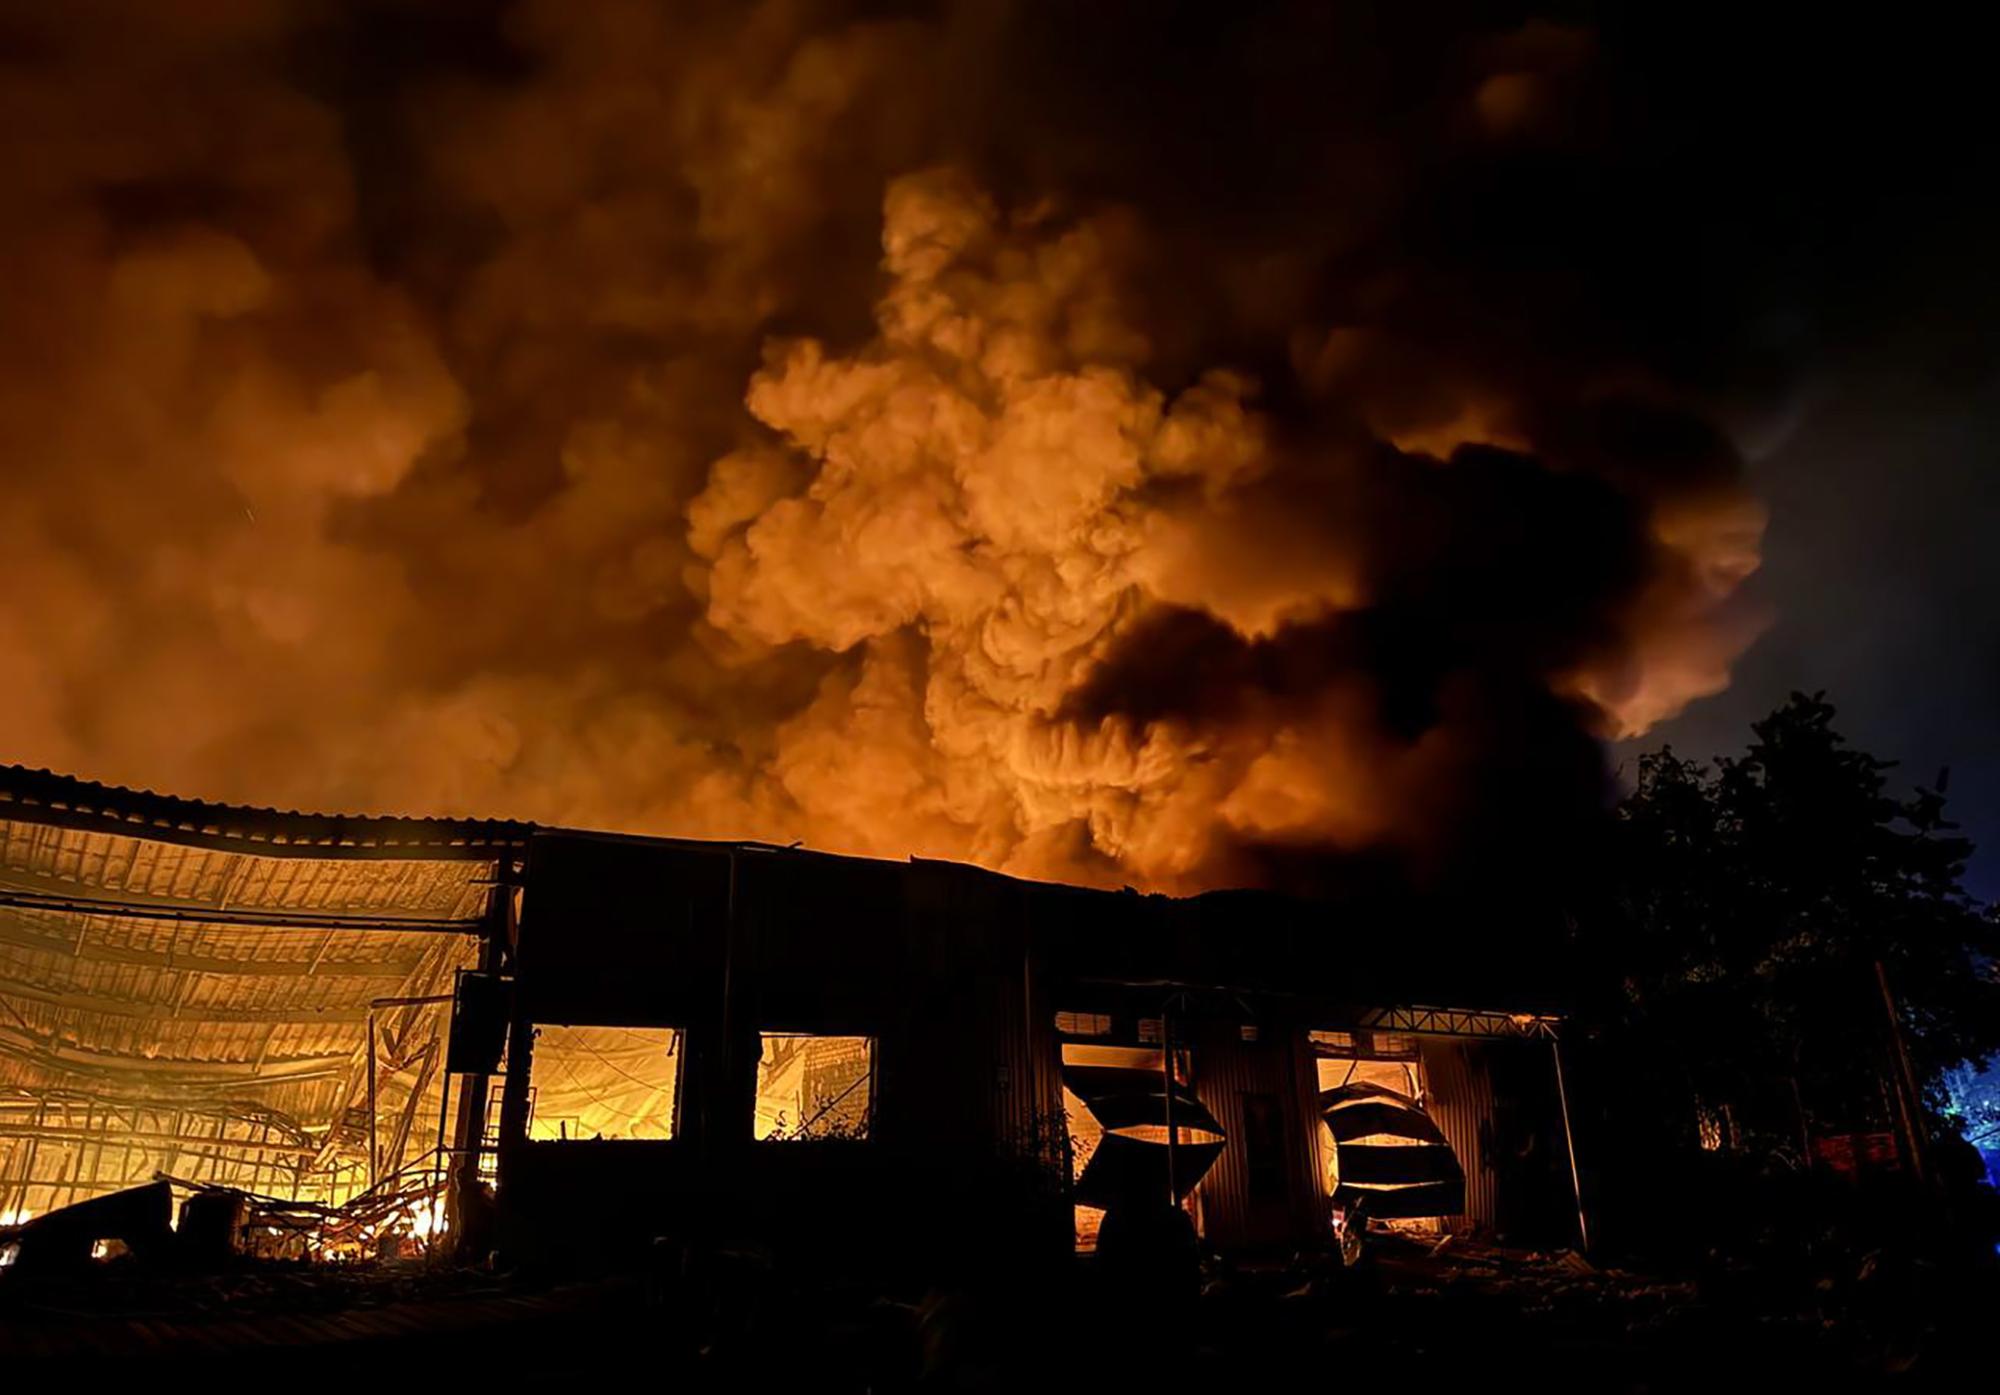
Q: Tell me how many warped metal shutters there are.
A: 2